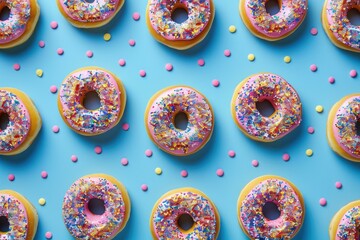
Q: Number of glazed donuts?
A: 15